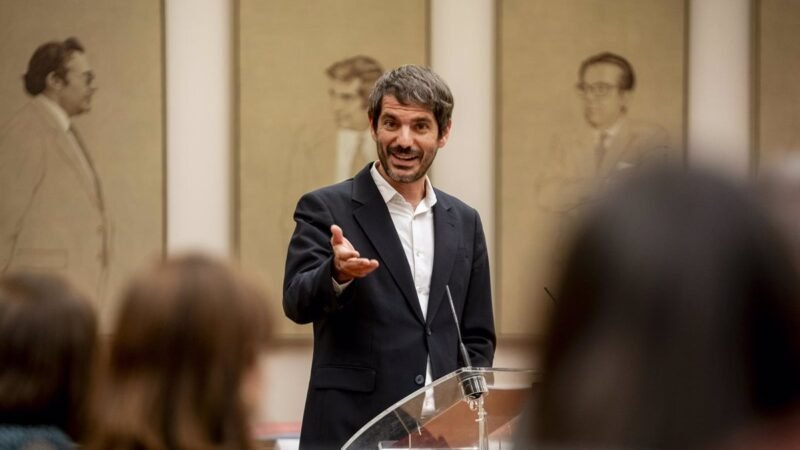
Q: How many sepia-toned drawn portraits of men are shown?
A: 3